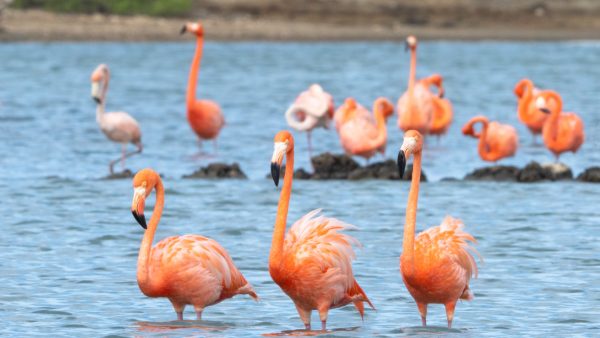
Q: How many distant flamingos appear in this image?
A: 10